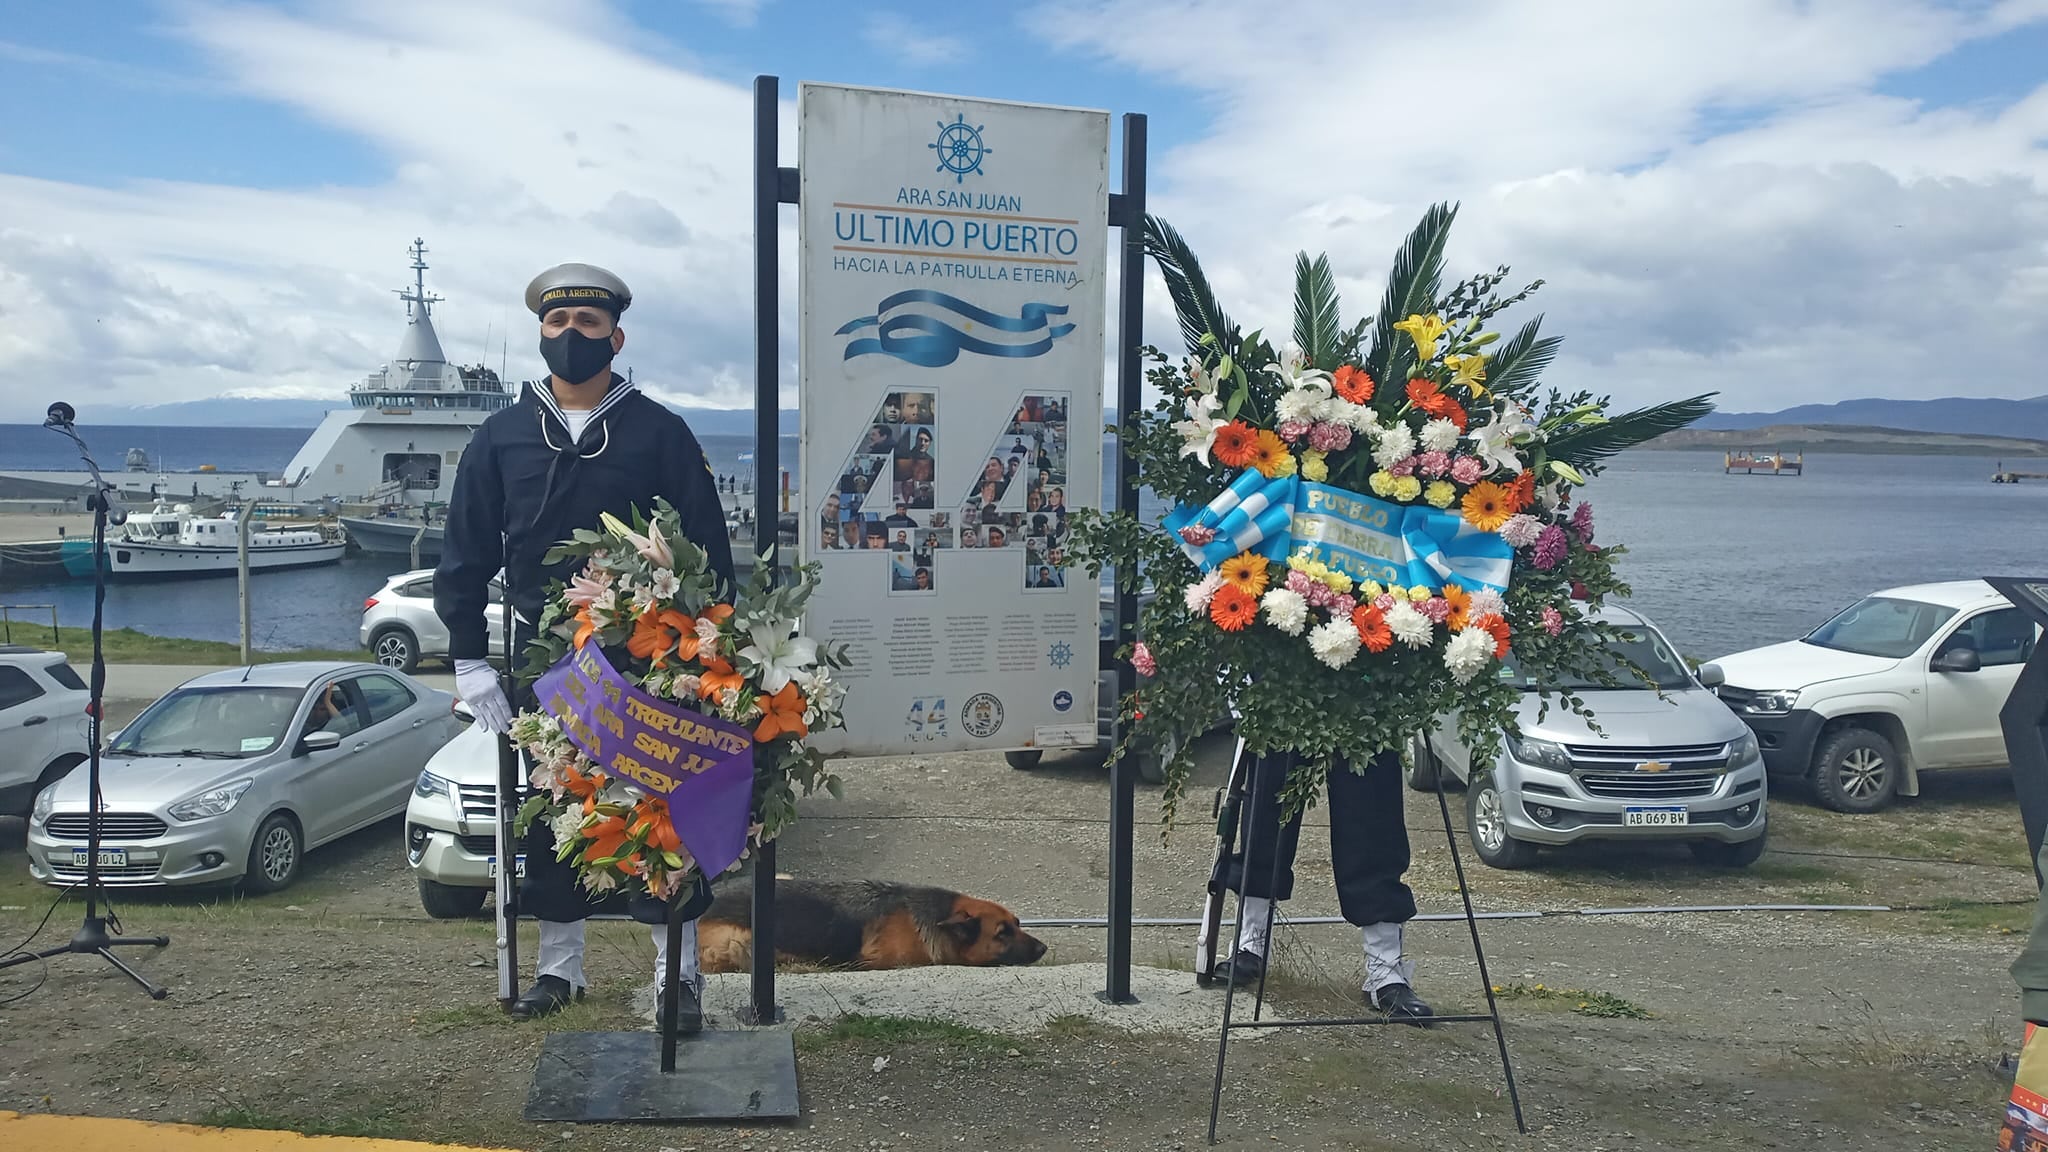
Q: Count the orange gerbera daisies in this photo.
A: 12